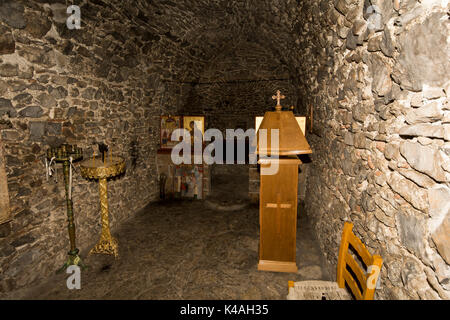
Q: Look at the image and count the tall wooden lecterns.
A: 1